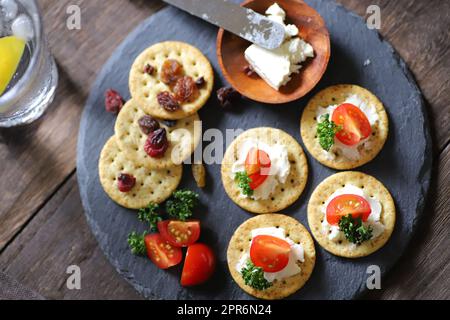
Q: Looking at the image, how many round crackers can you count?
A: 7